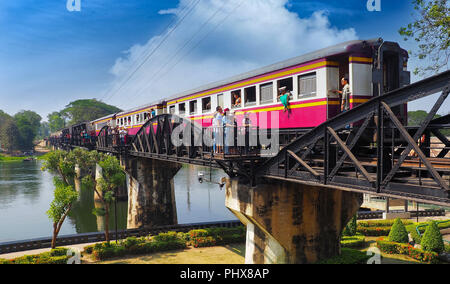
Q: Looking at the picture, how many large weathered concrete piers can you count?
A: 2